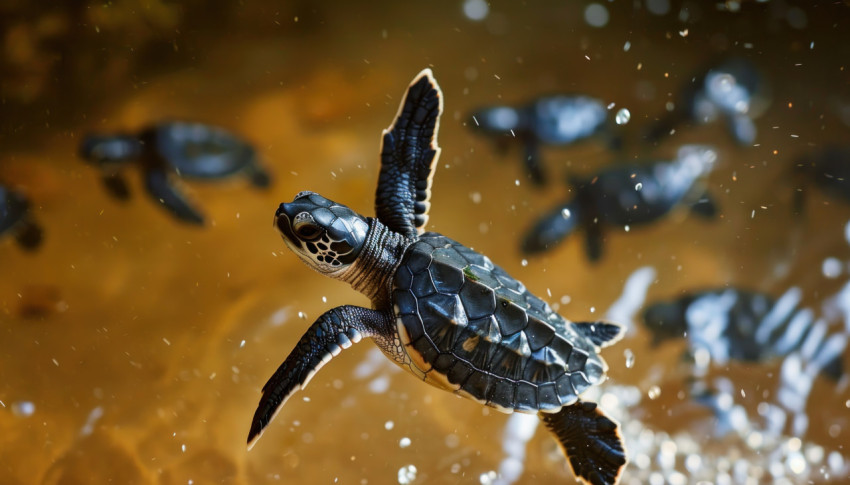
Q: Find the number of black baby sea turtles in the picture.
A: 8